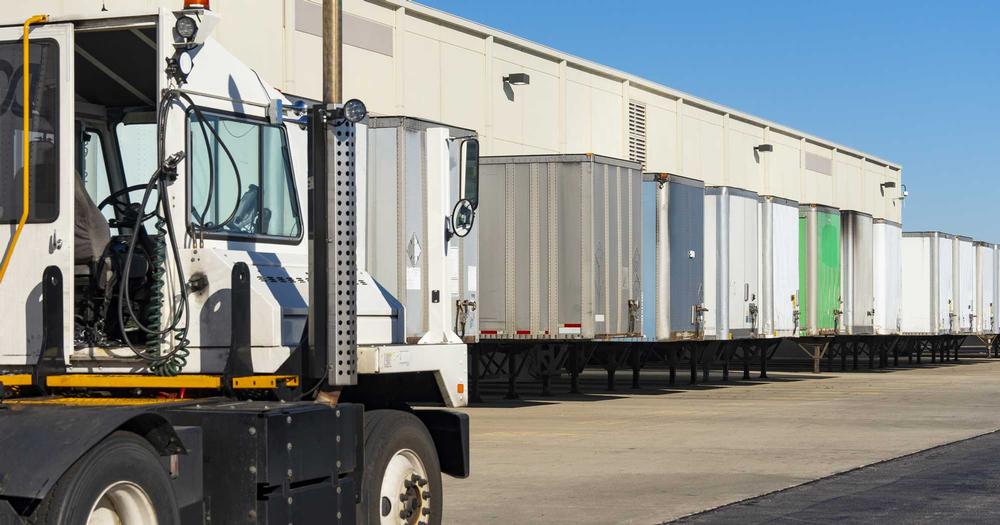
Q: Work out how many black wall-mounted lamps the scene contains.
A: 3